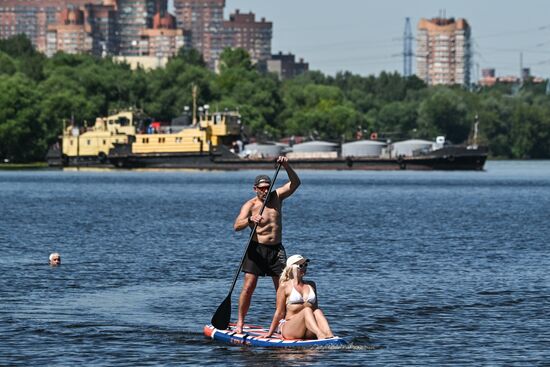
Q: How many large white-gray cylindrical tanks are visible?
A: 4